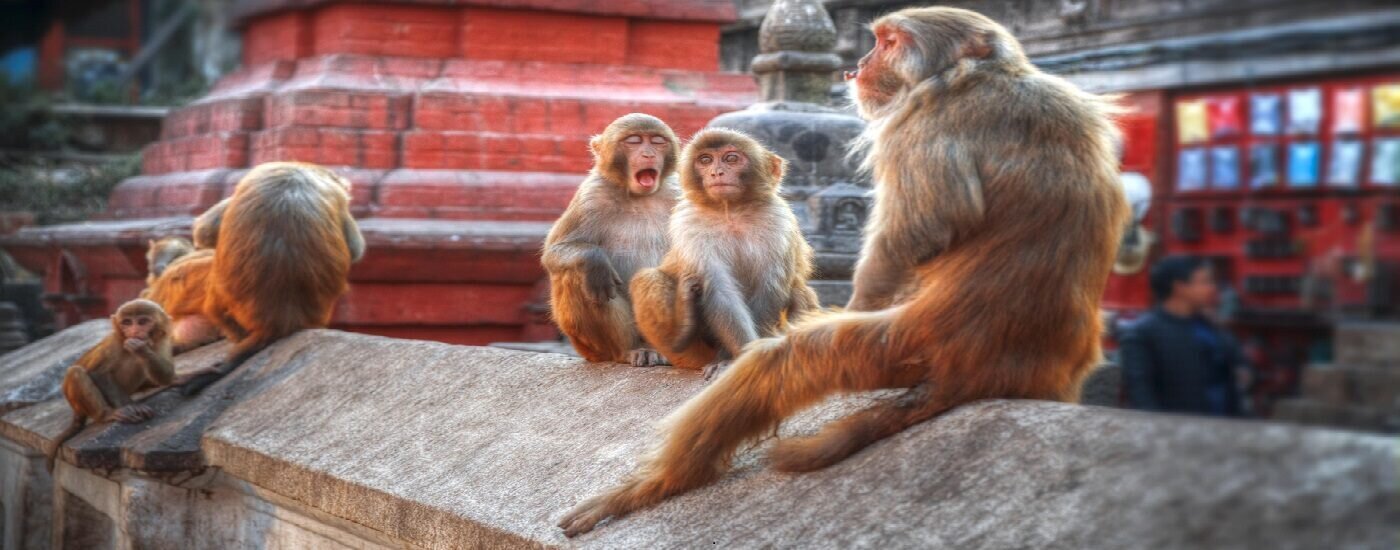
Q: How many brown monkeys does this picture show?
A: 6